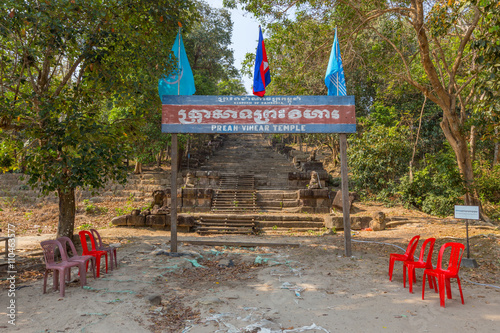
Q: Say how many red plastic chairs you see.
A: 4